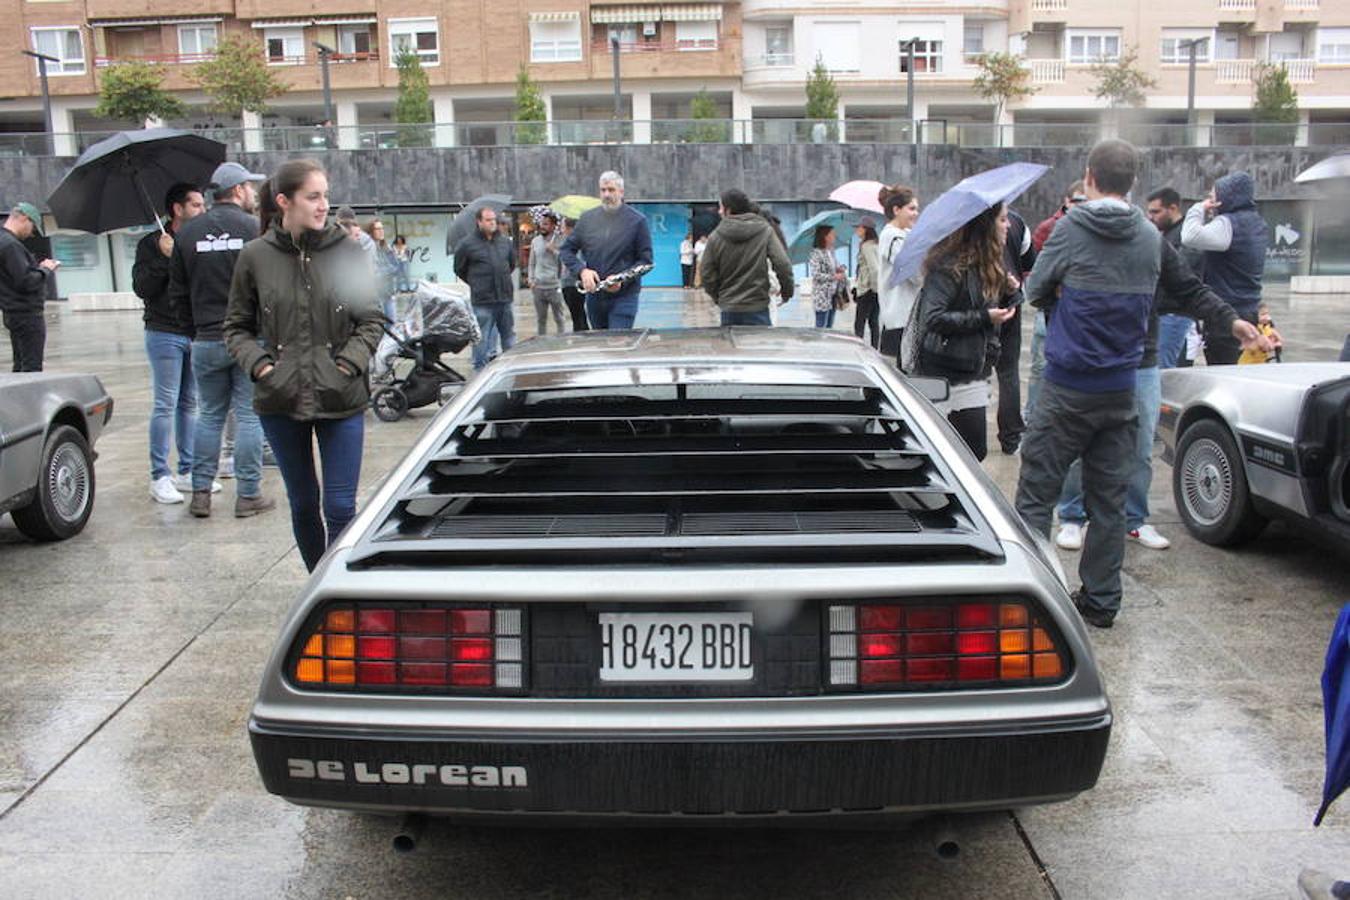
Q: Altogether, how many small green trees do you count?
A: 9